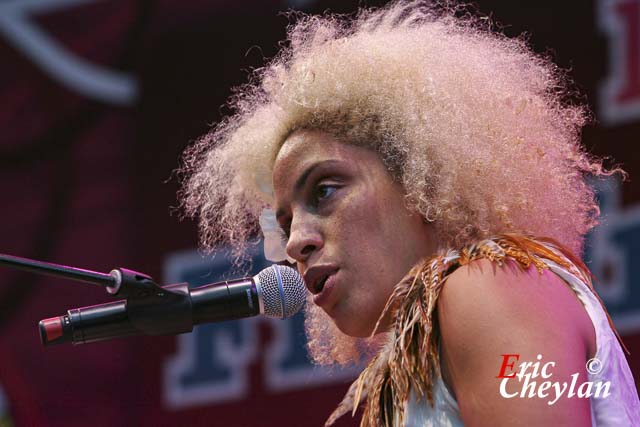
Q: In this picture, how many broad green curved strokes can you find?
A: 0